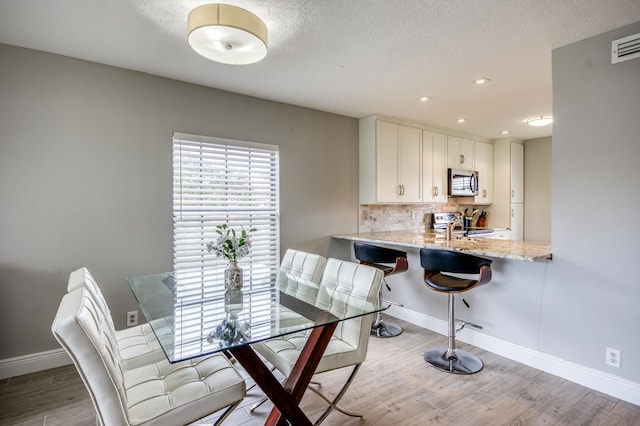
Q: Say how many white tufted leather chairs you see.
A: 4